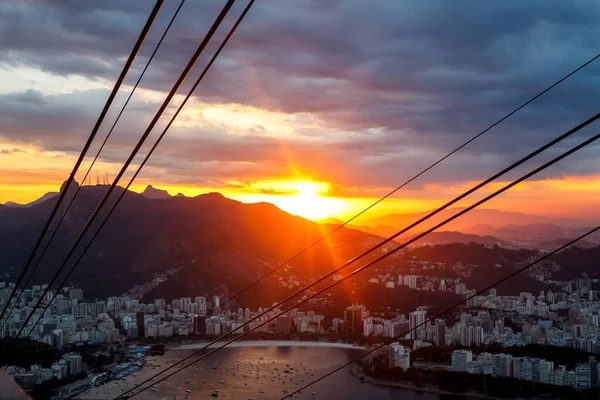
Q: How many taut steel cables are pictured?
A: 8